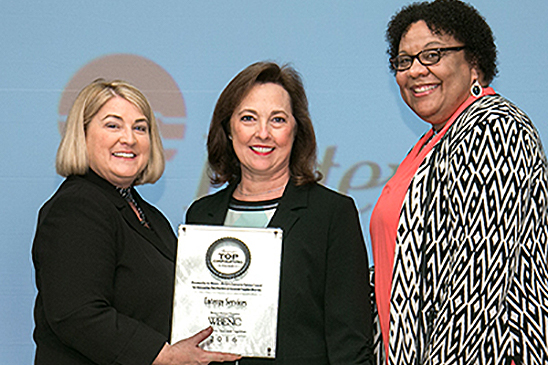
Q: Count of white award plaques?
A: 1